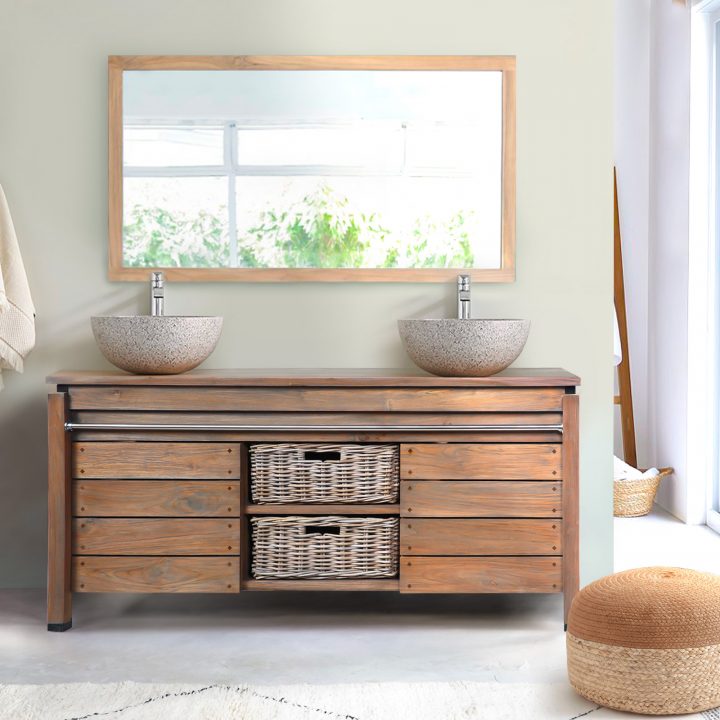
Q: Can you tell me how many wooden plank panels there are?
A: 8